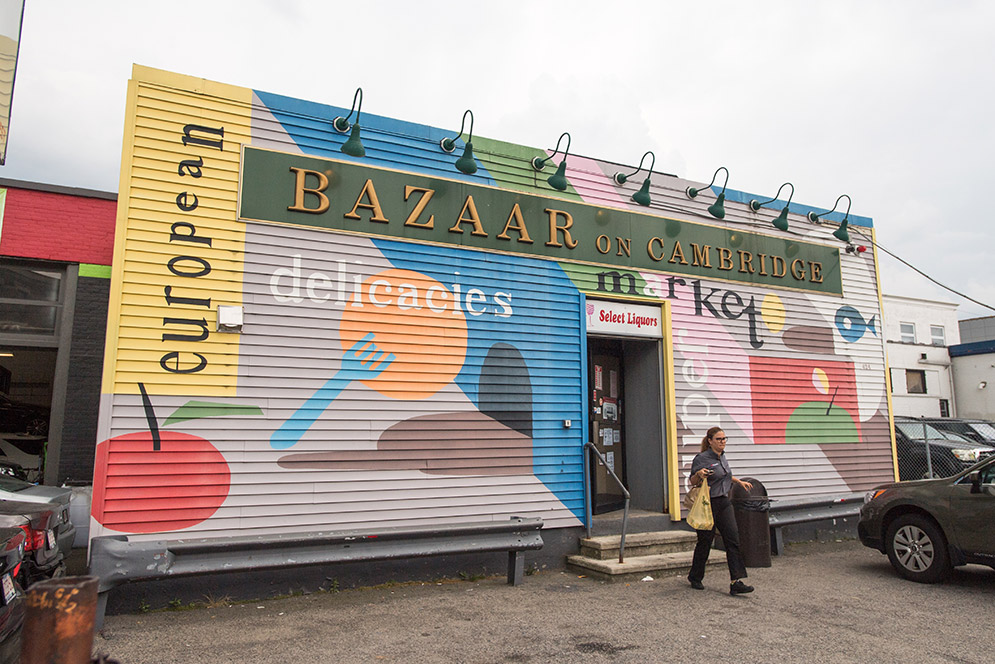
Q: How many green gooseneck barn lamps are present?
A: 7